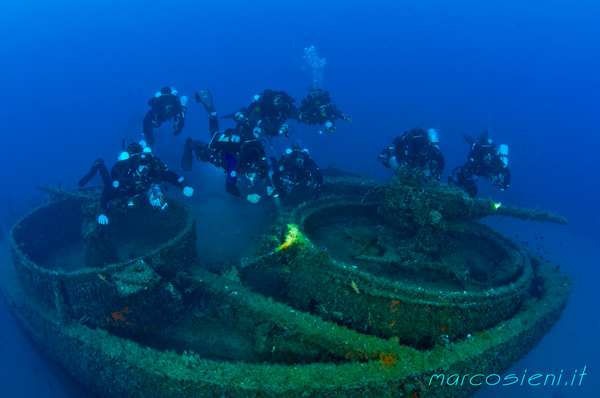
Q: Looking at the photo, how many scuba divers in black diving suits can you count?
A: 8